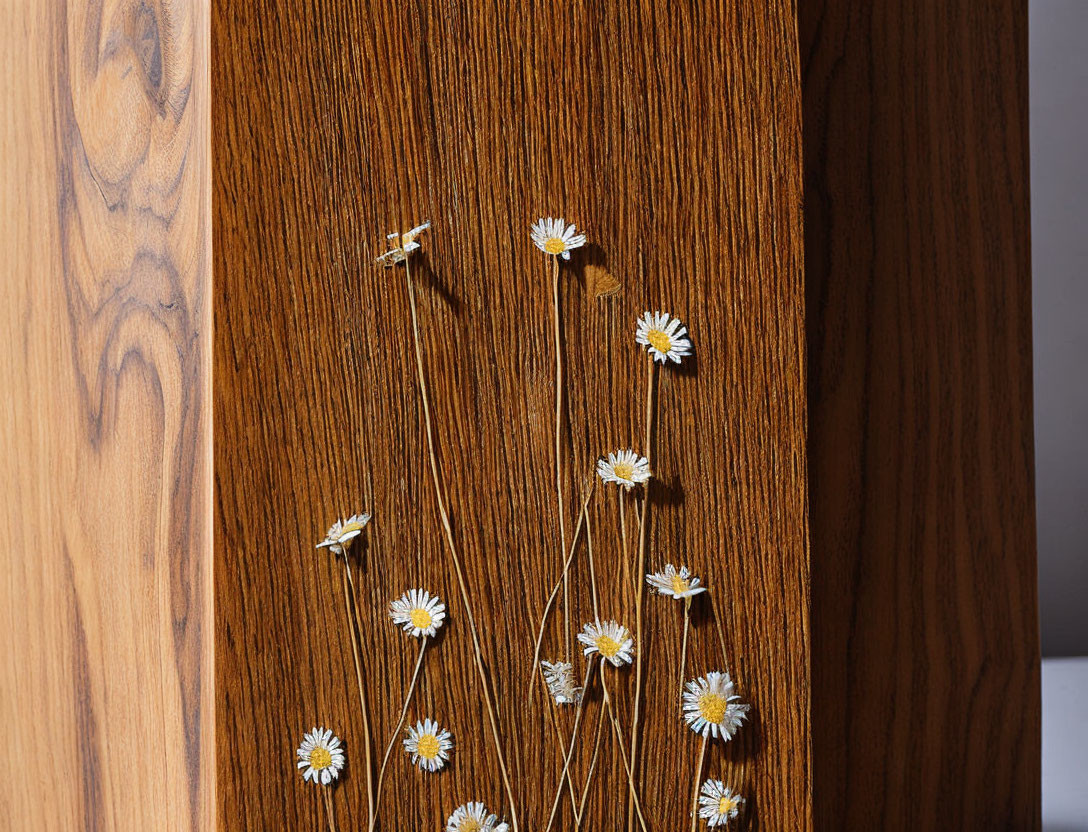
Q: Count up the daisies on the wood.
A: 14